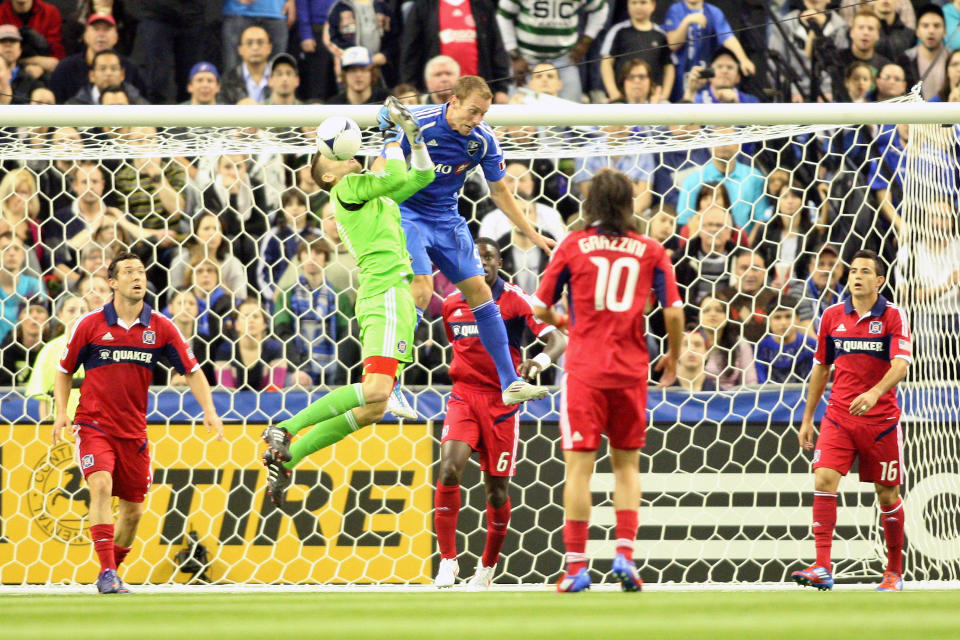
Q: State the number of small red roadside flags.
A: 0